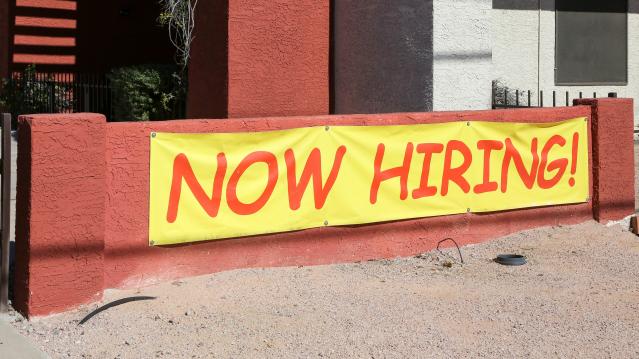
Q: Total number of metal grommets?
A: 8